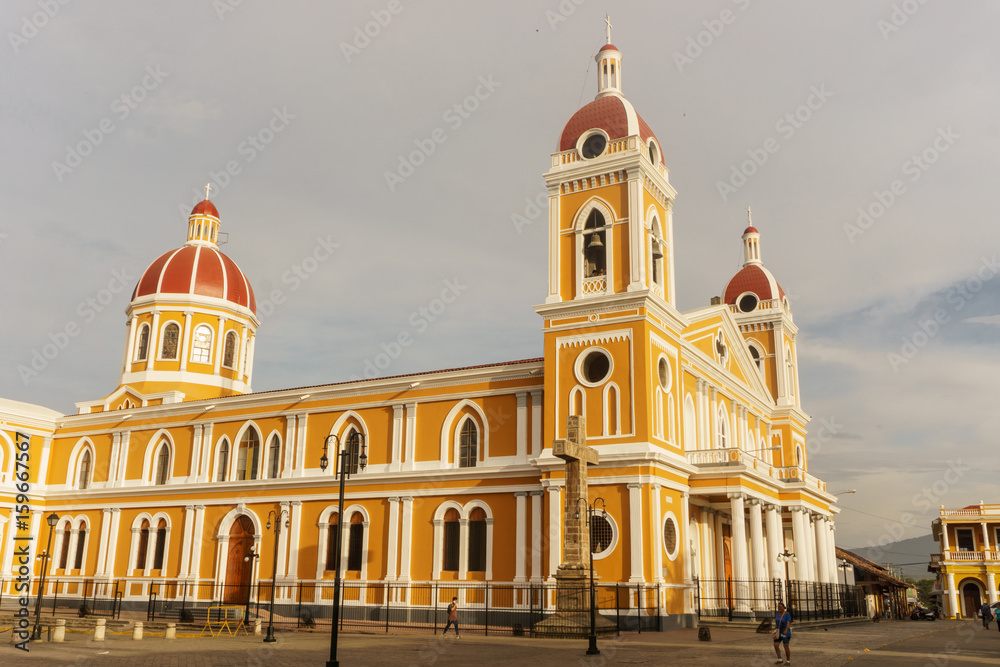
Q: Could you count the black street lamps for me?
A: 8